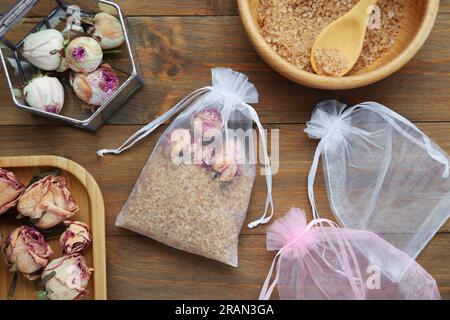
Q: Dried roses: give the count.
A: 14